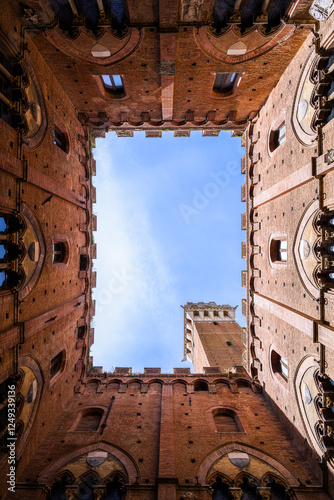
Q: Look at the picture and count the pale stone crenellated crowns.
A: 1